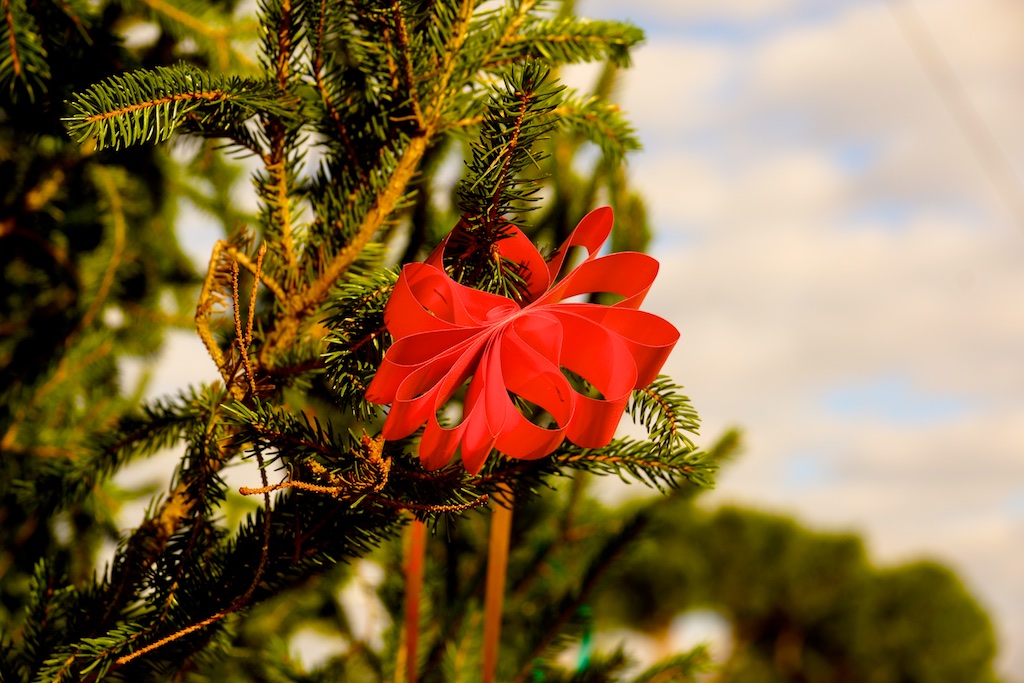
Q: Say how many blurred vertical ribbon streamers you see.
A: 2